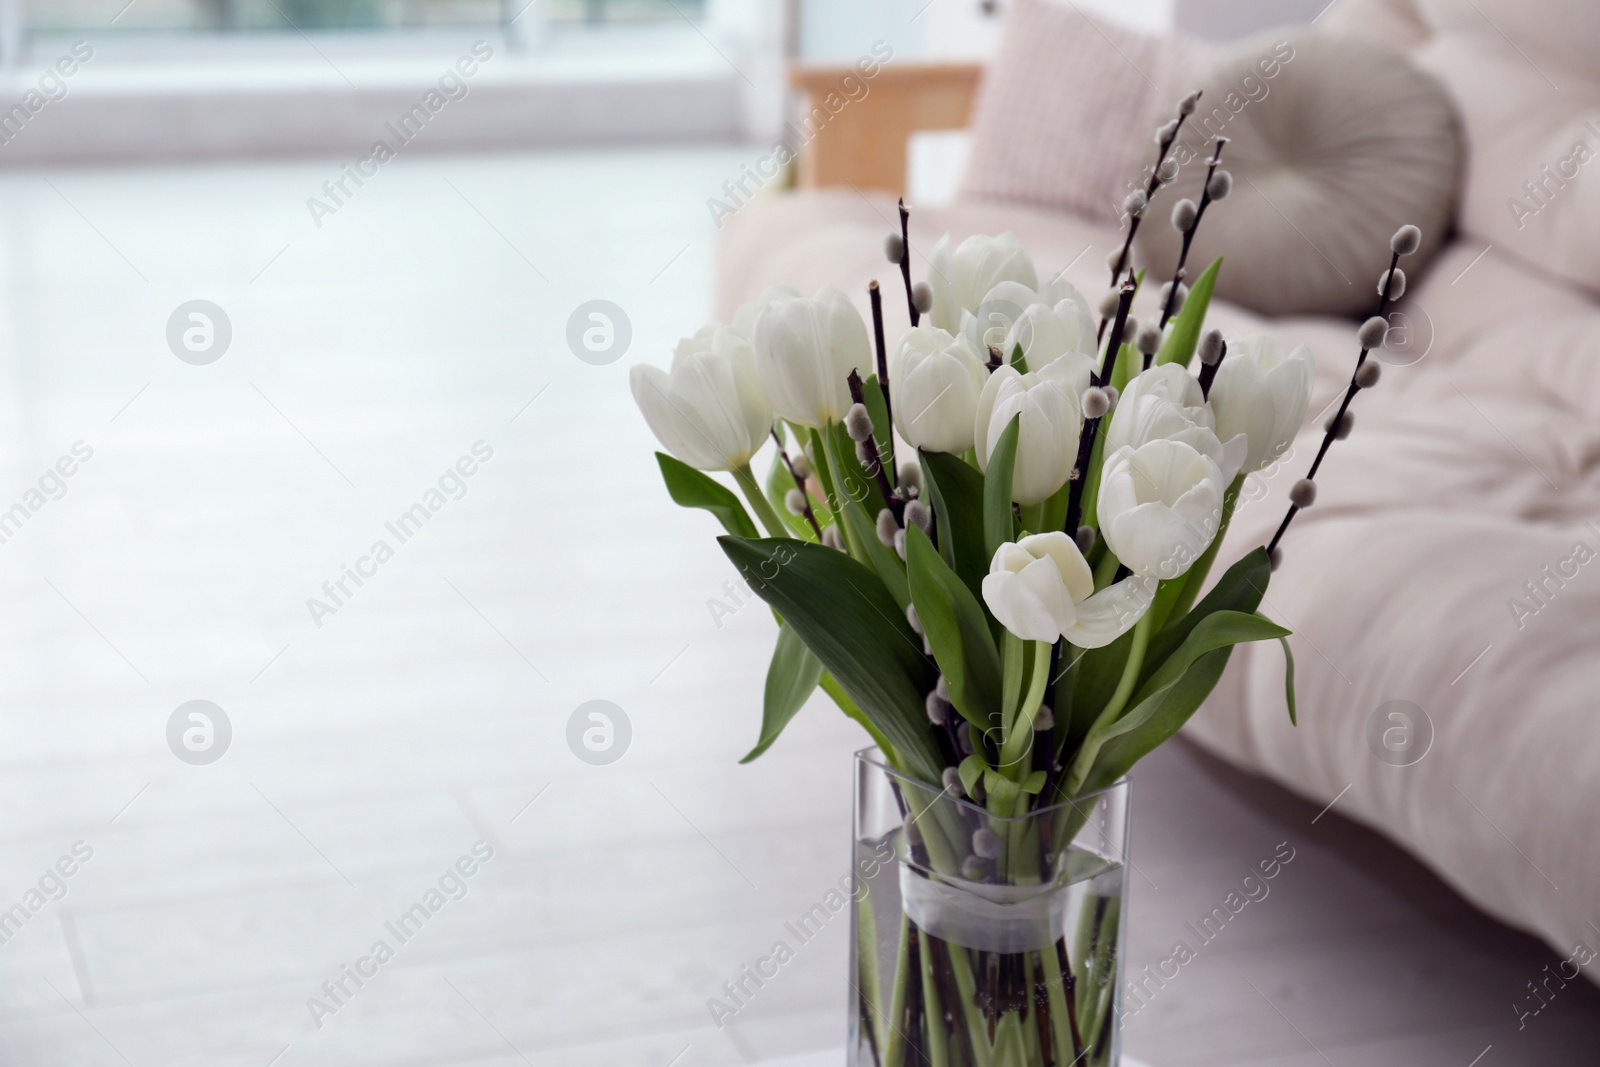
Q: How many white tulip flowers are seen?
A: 11